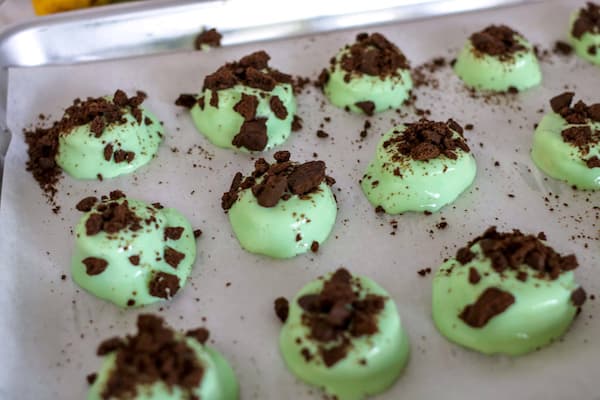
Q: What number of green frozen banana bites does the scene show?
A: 12